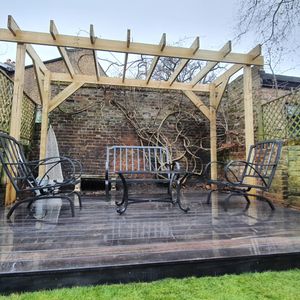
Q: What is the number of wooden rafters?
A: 8